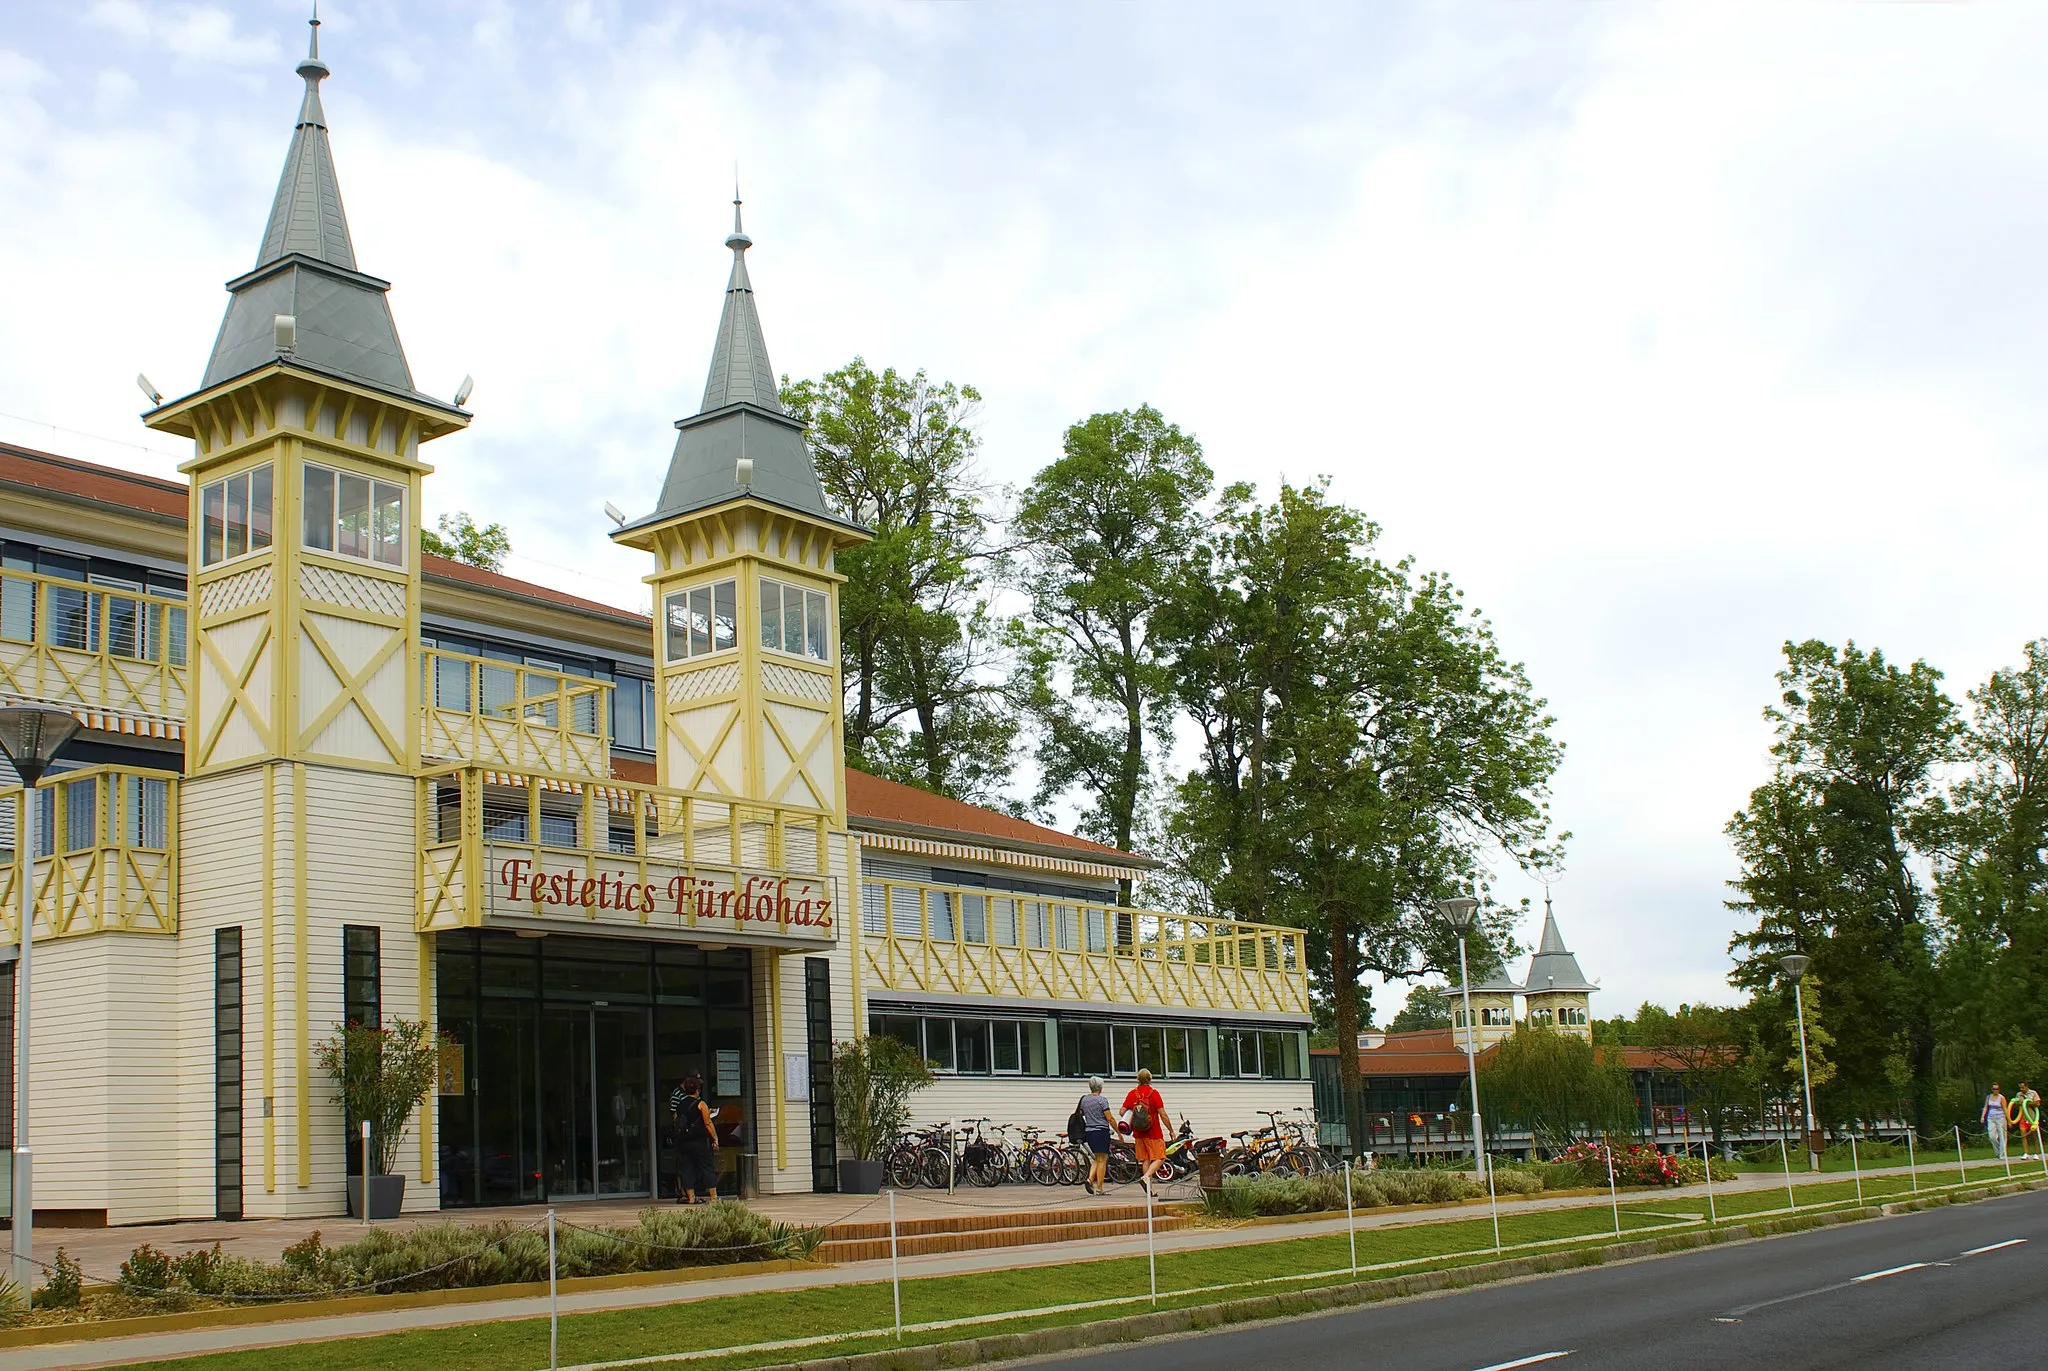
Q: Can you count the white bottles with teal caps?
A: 0